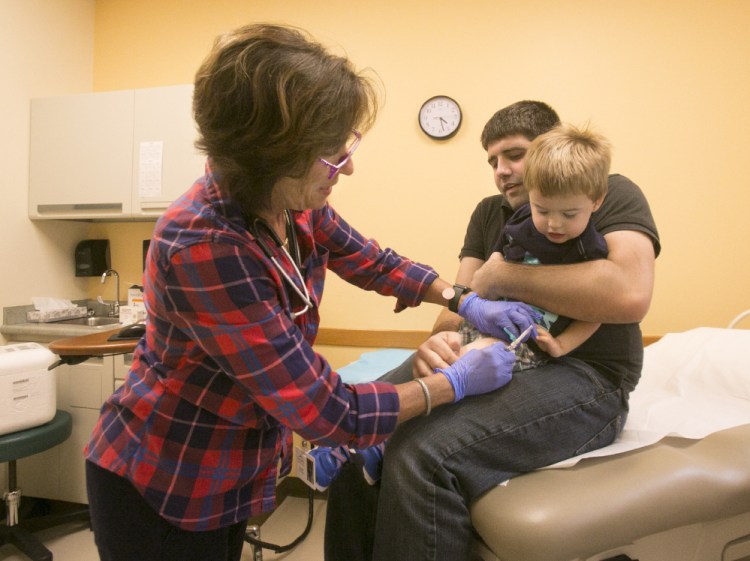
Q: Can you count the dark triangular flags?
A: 0